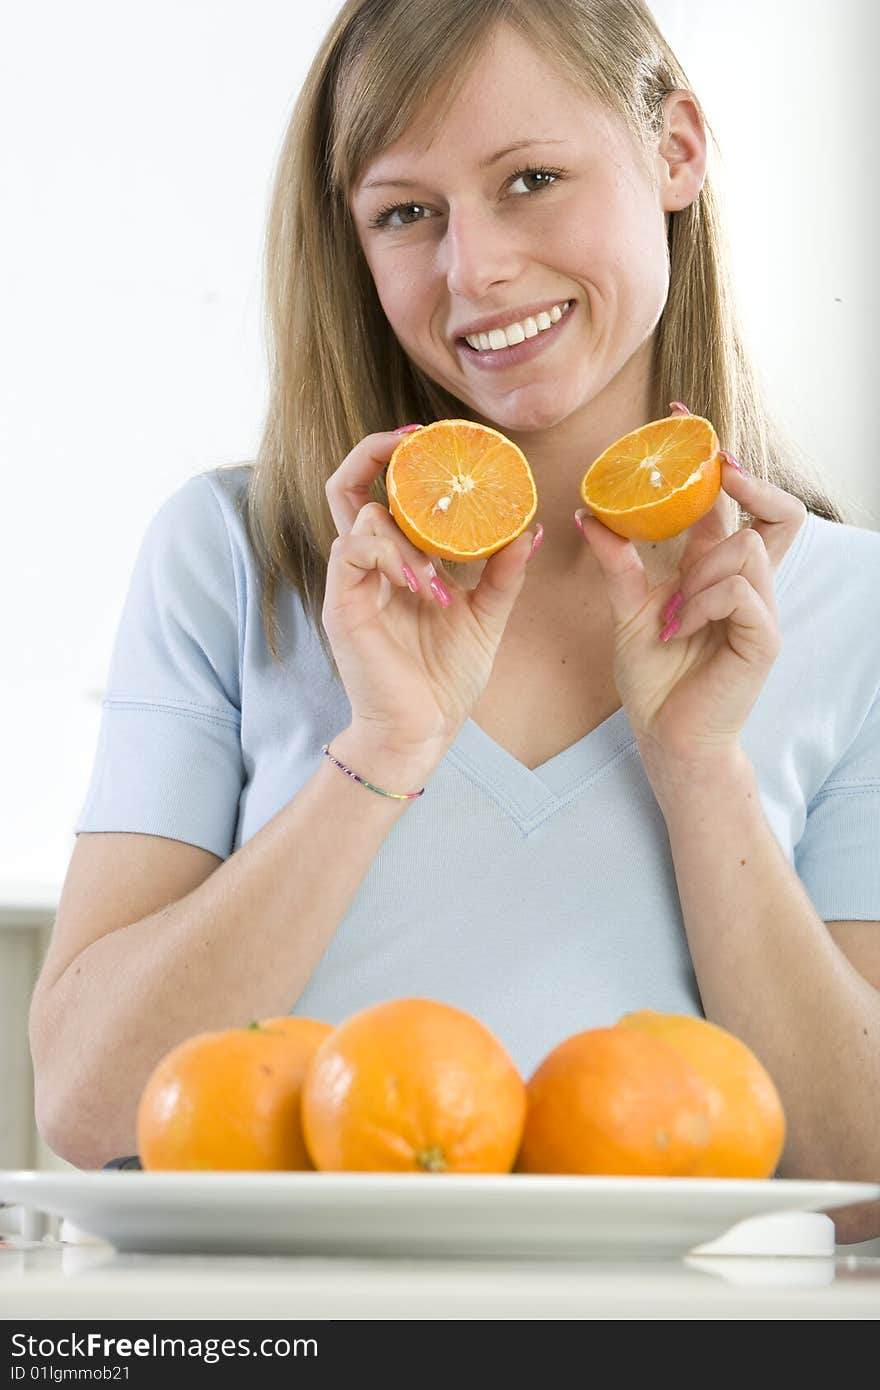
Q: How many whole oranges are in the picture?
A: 5